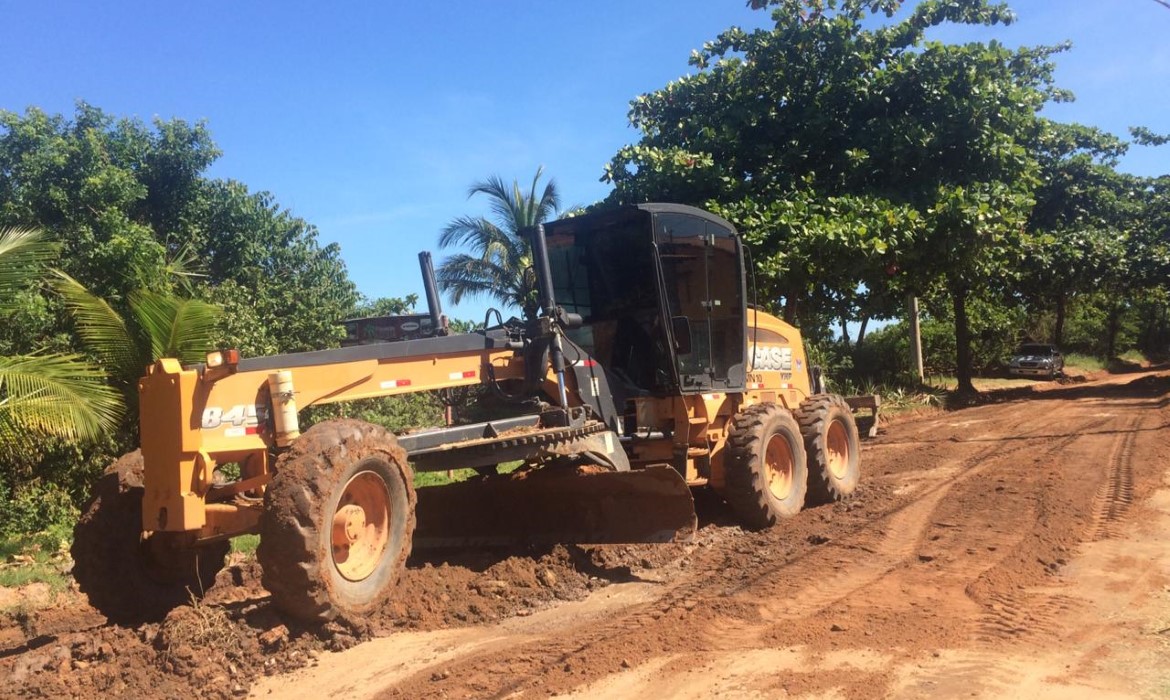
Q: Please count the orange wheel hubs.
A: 3